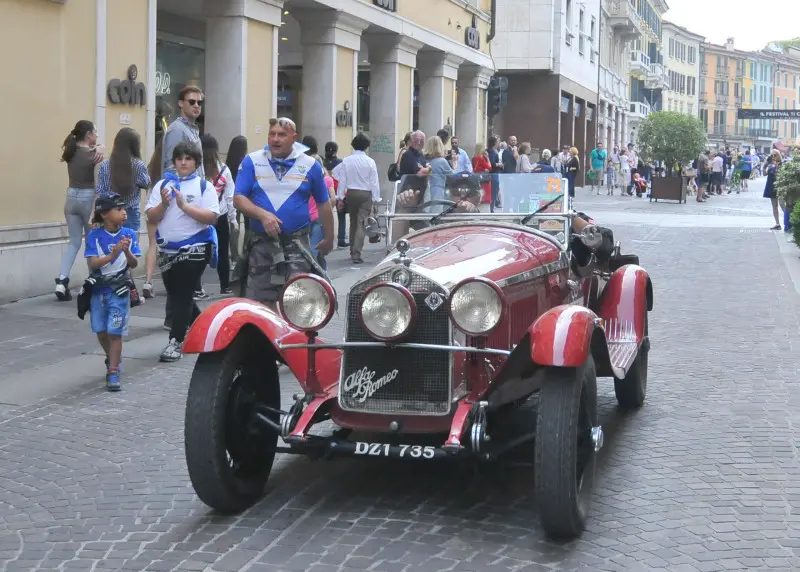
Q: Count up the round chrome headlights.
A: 3